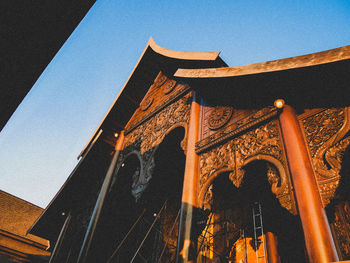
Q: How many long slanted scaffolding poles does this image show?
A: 3